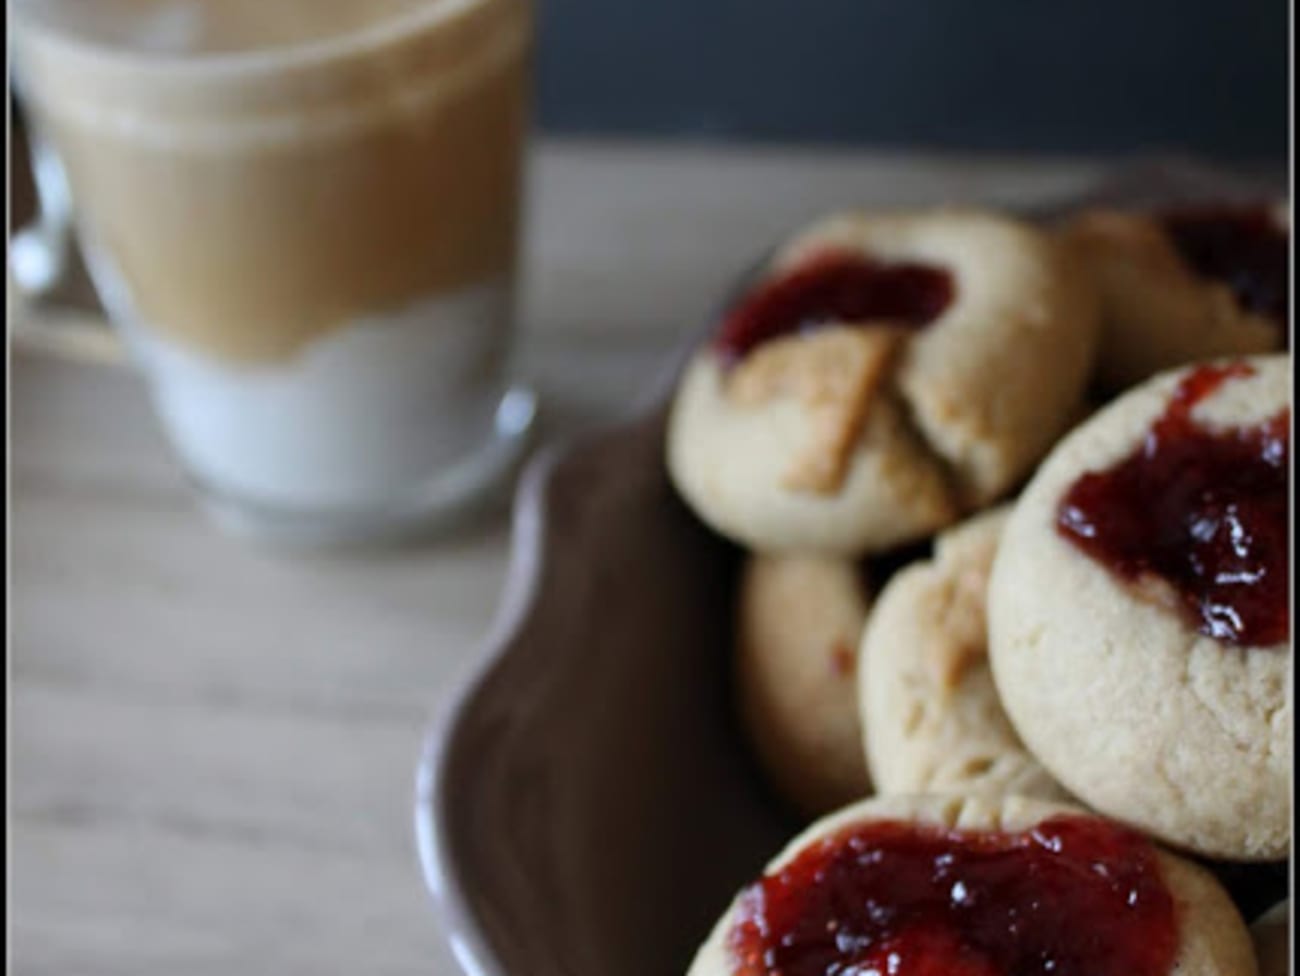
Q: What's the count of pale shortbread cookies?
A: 6